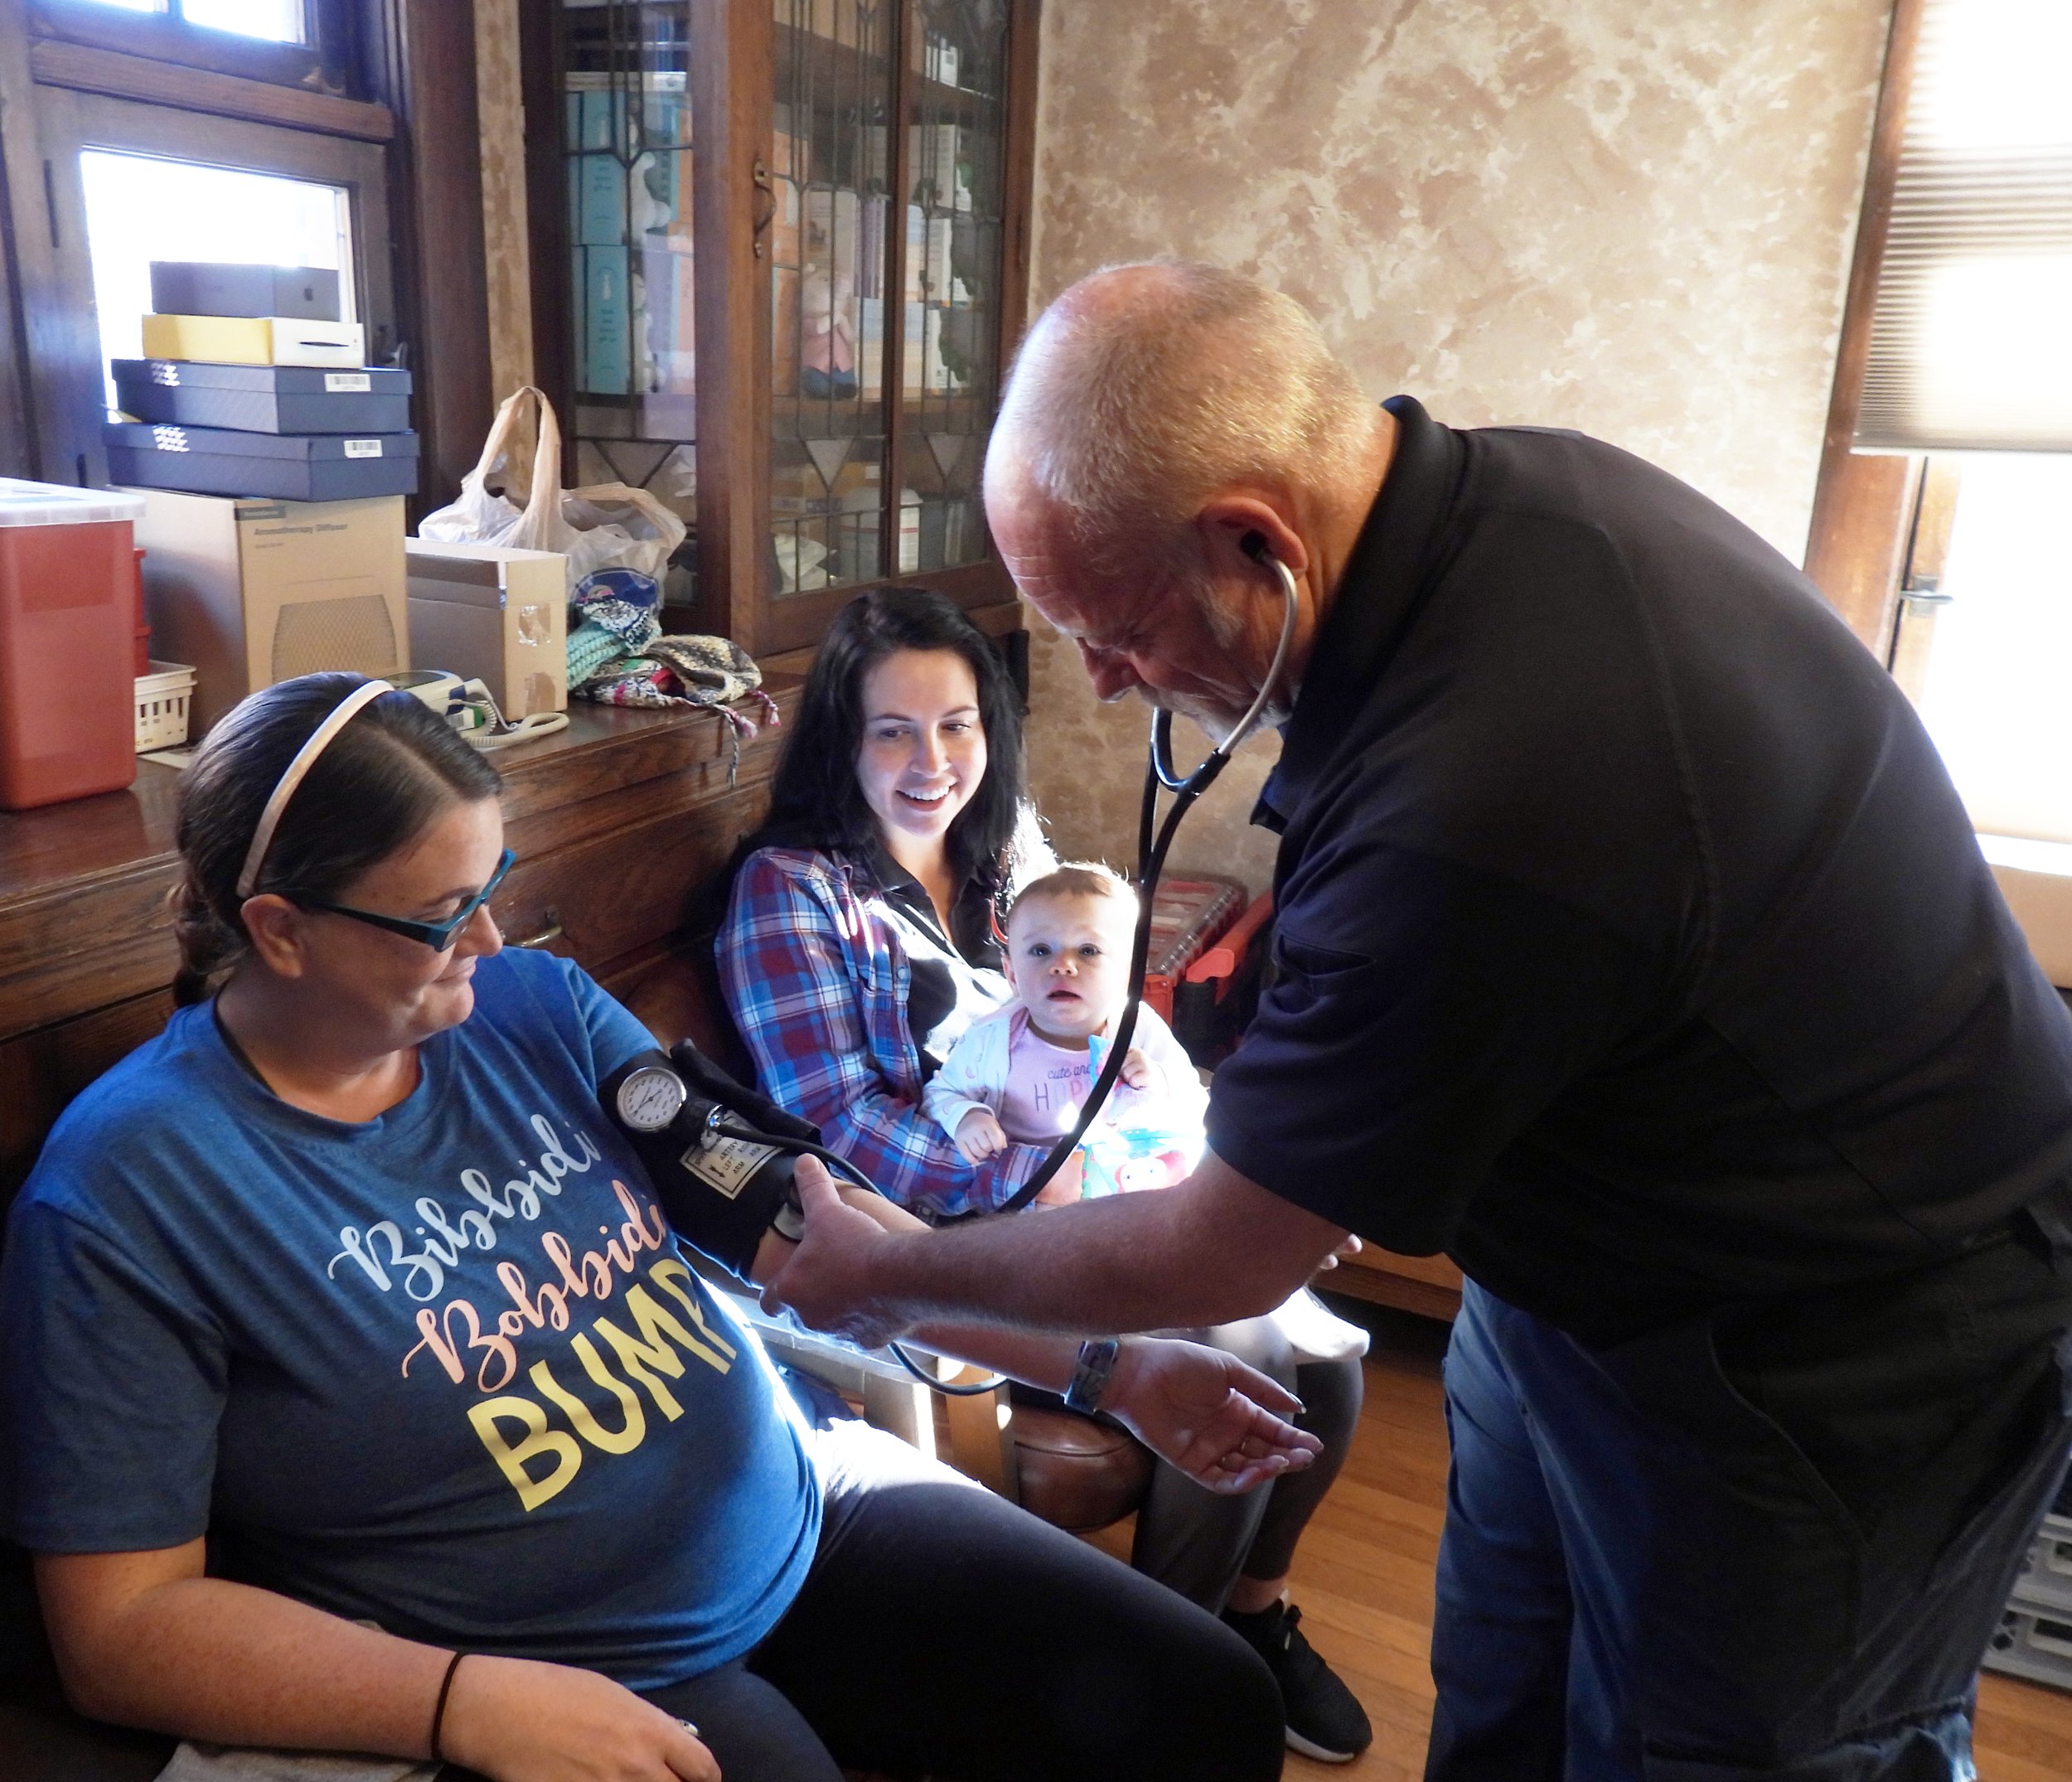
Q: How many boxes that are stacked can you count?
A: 5